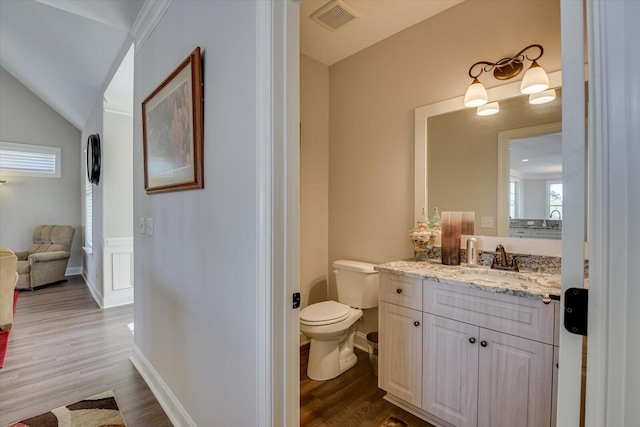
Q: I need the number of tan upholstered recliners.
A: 1